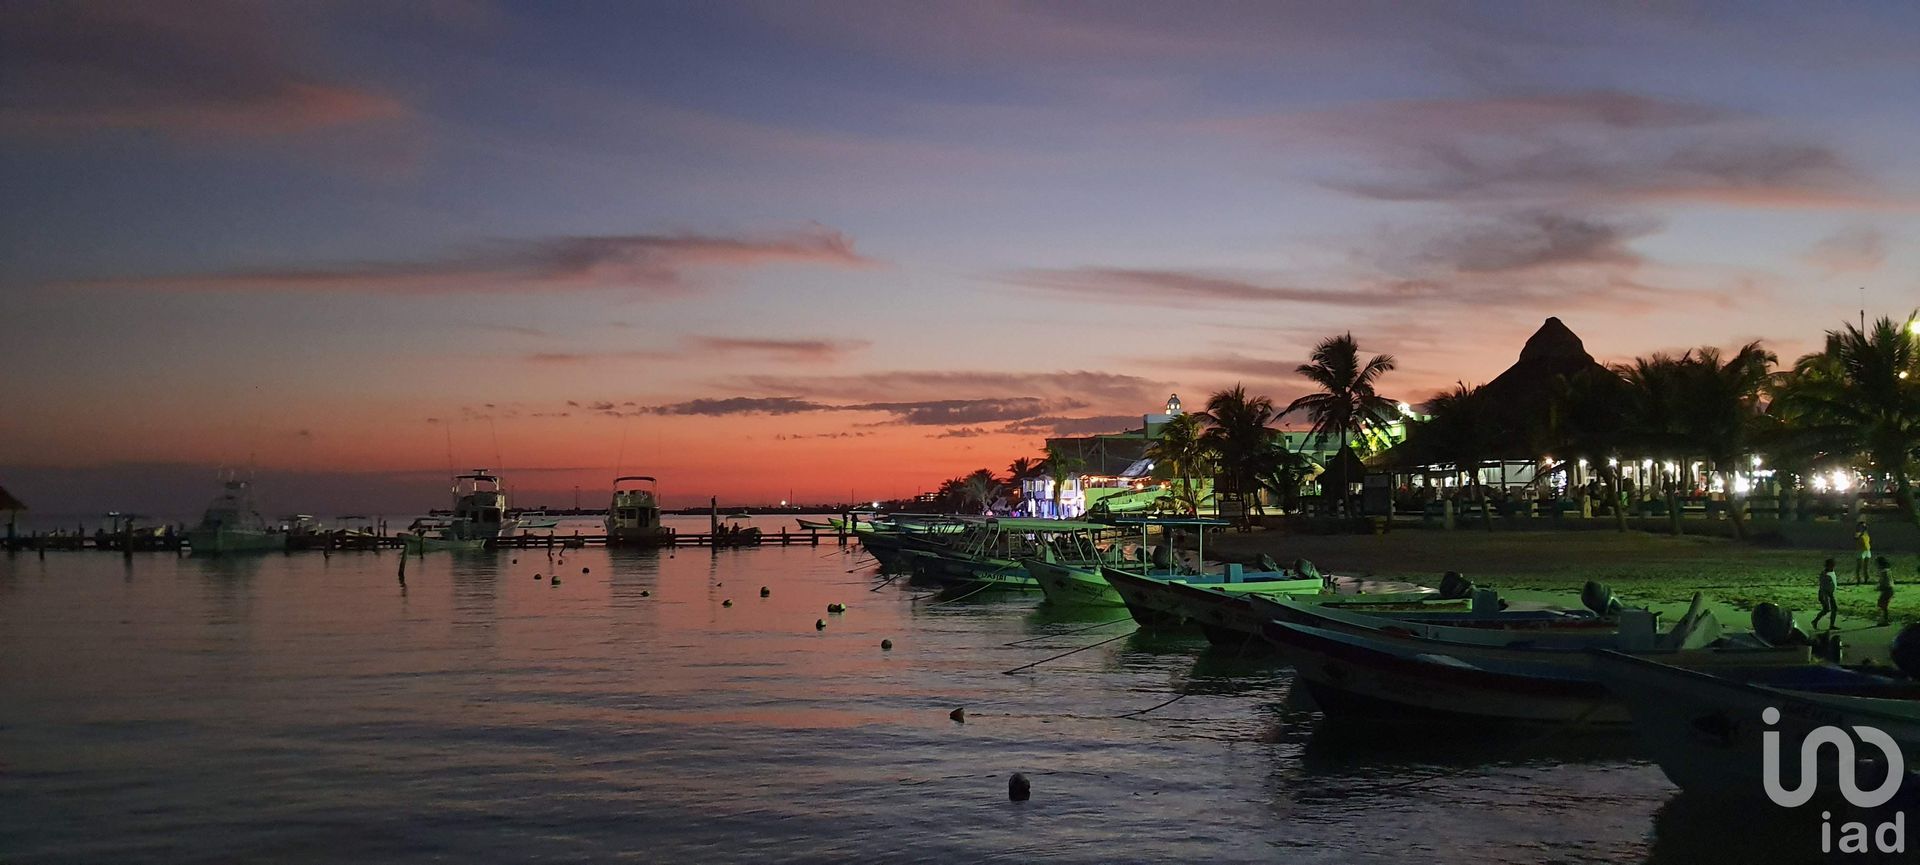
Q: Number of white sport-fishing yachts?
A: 3